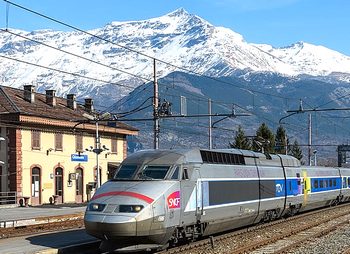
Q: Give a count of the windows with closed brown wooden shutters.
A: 5